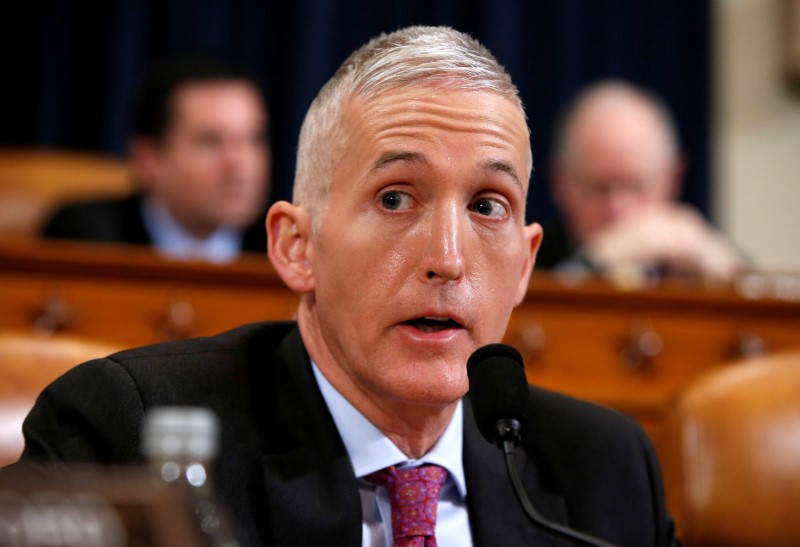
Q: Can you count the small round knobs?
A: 5